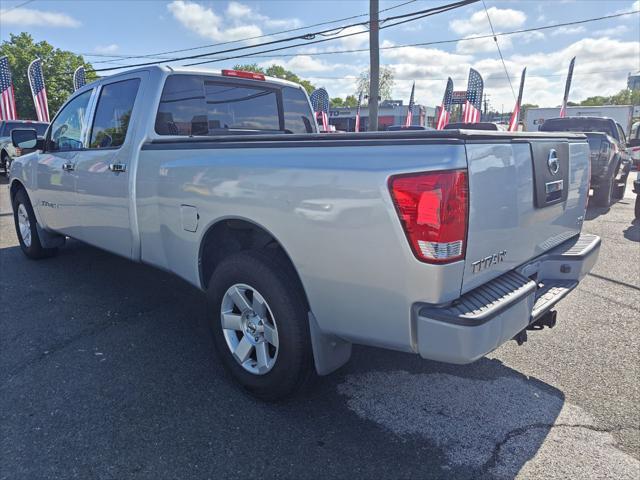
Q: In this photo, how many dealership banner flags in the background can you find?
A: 10